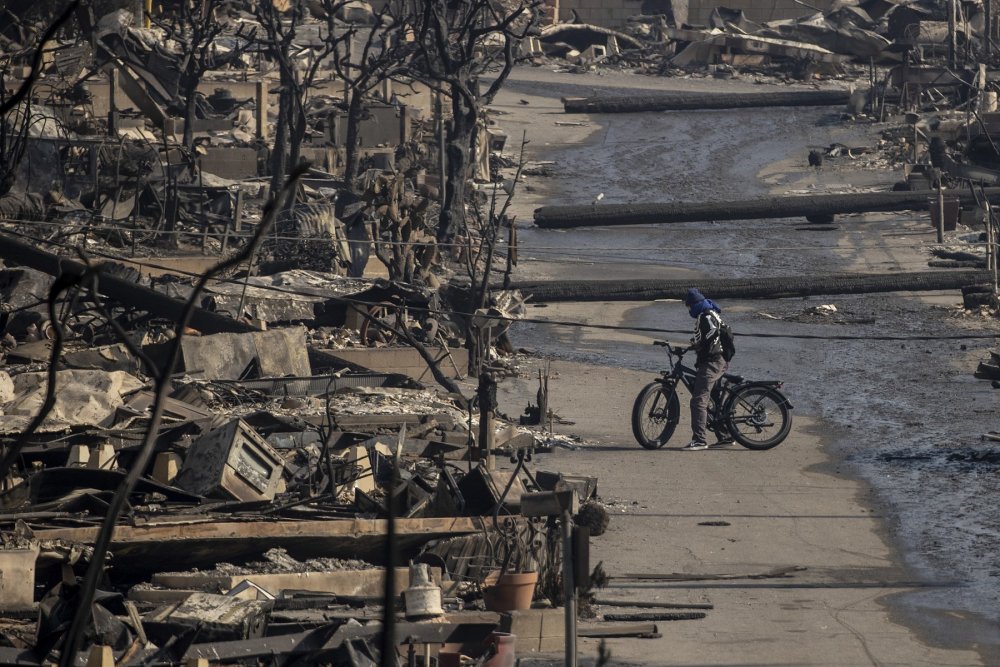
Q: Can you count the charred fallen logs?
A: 3